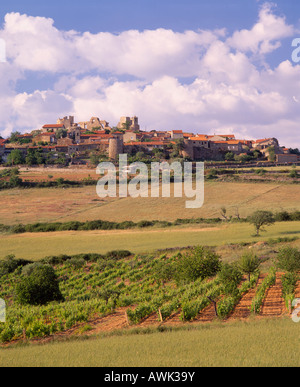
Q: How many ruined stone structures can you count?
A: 3